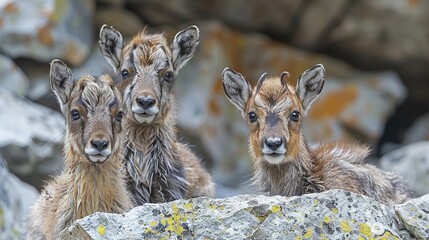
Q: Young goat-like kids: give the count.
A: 3